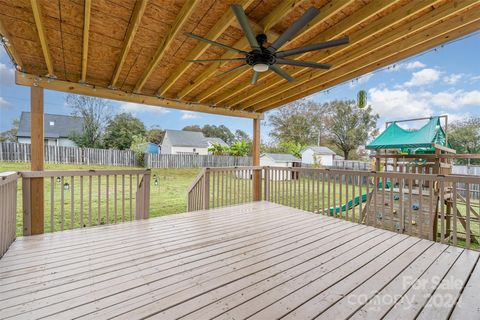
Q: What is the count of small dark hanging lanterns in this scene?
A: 4